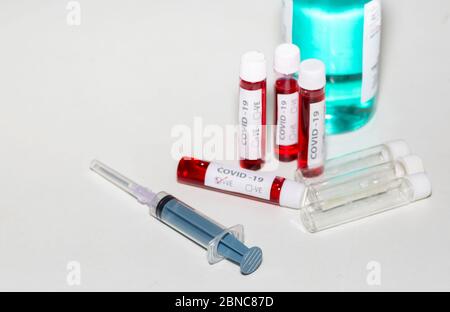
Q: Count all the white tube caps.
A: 7